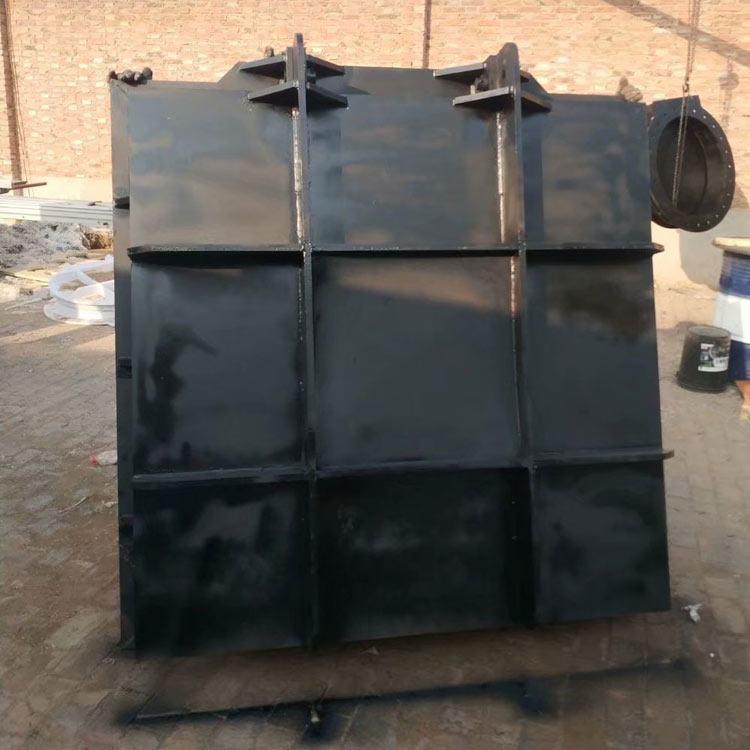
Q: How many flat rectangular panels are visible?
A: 9